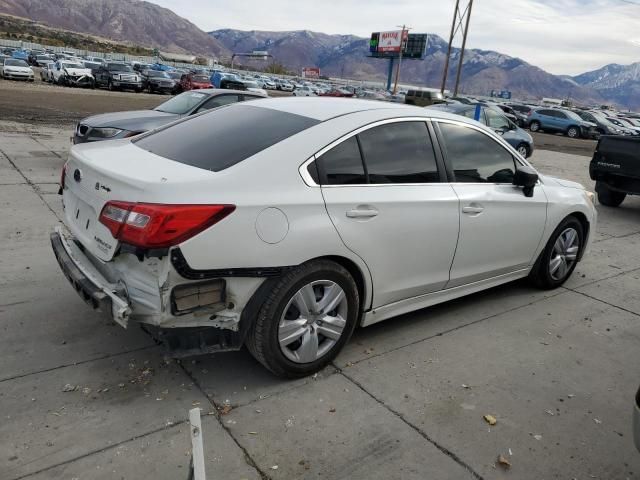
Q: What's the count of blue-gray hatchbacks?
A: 1